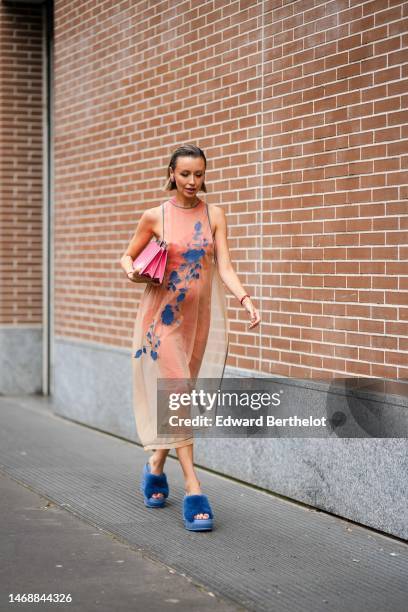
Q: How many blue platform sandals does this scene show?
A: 2